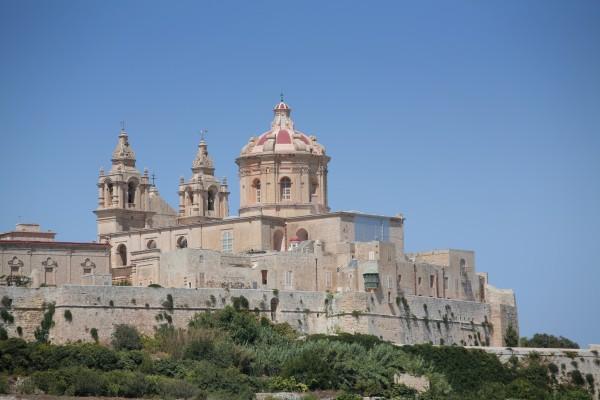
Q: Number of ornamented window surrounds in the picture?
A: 3